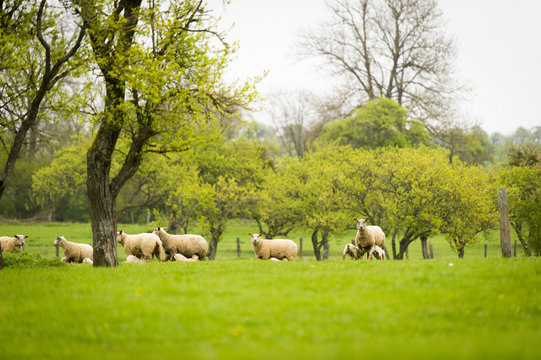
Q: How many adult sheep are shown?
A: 6